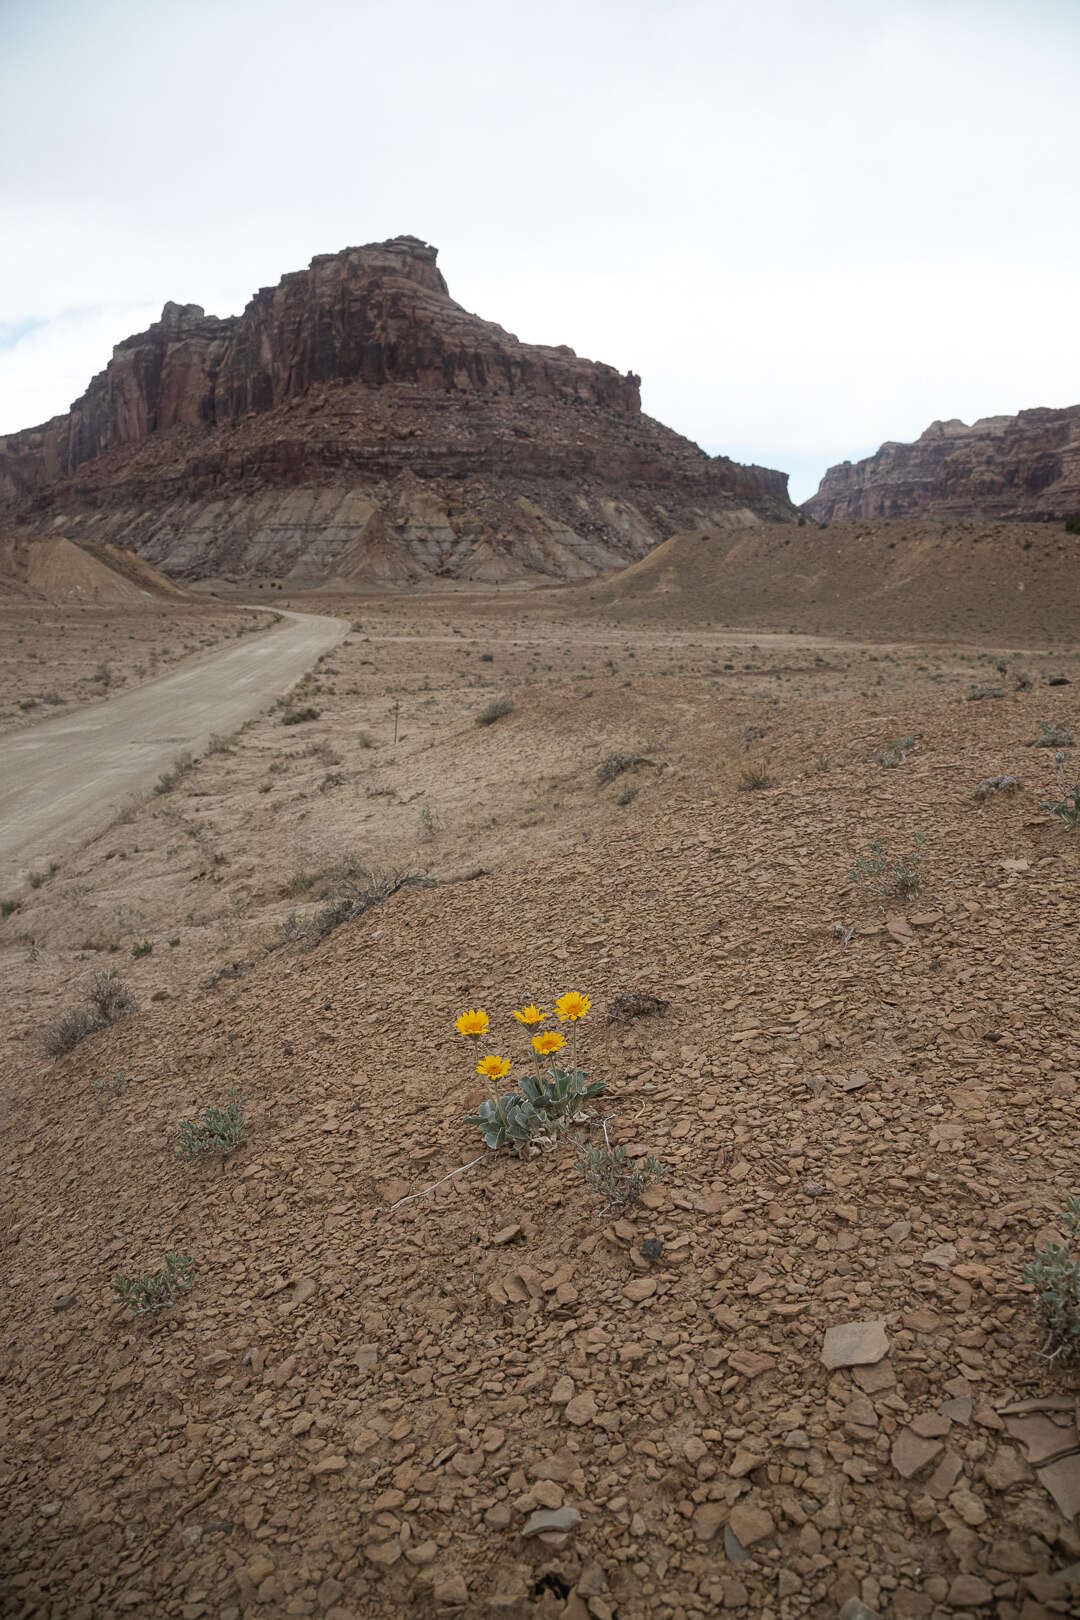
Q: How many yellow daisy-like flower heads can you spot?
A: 5